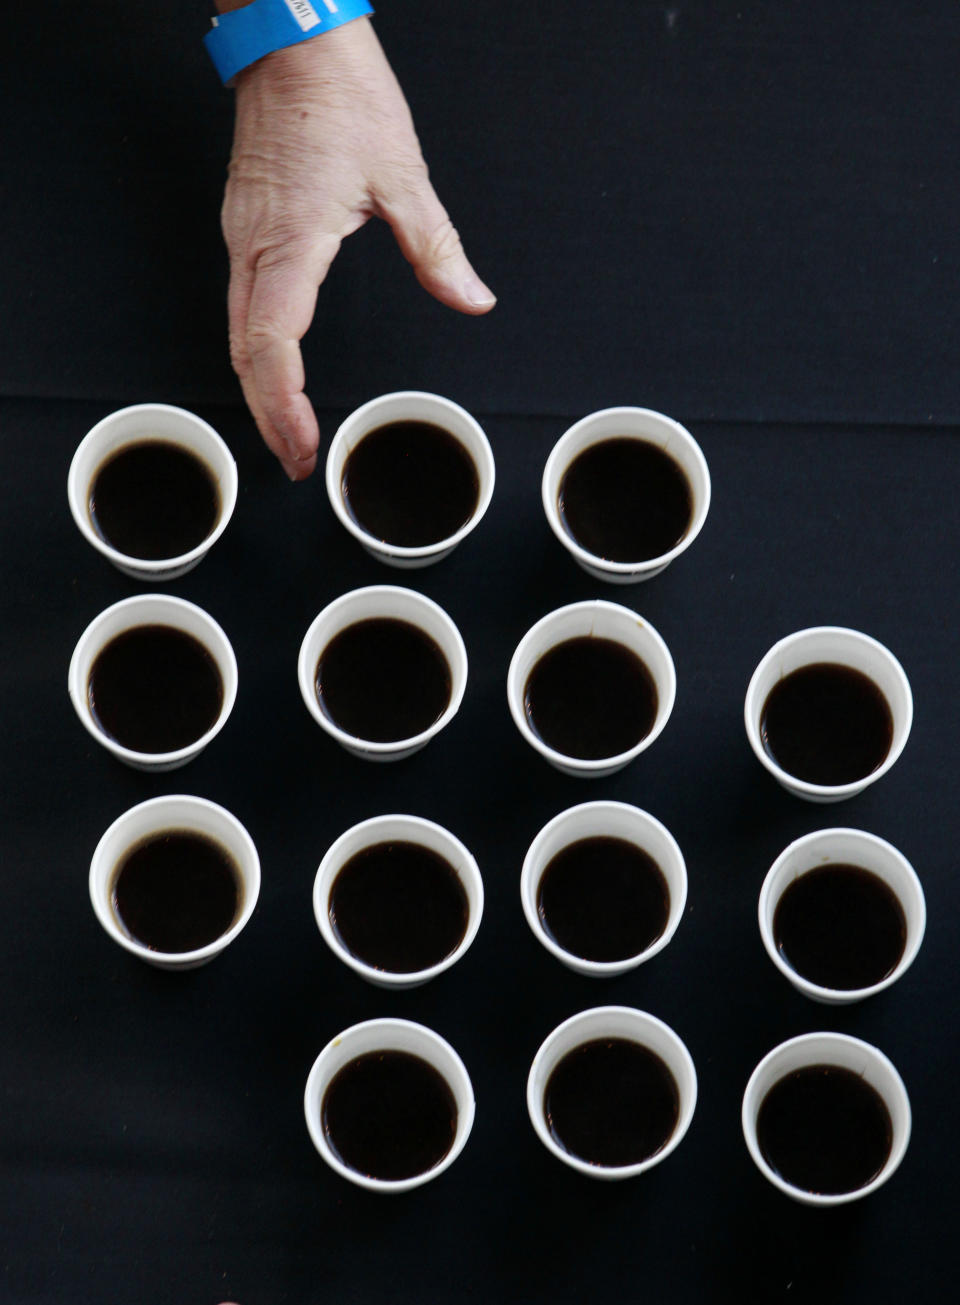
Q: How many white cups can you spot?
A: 14